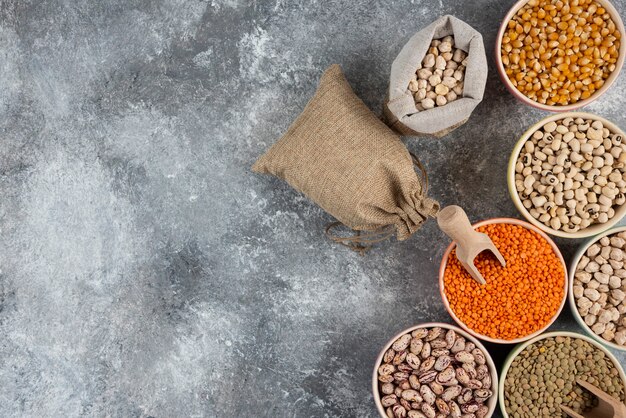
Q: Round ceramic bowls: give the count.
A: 6